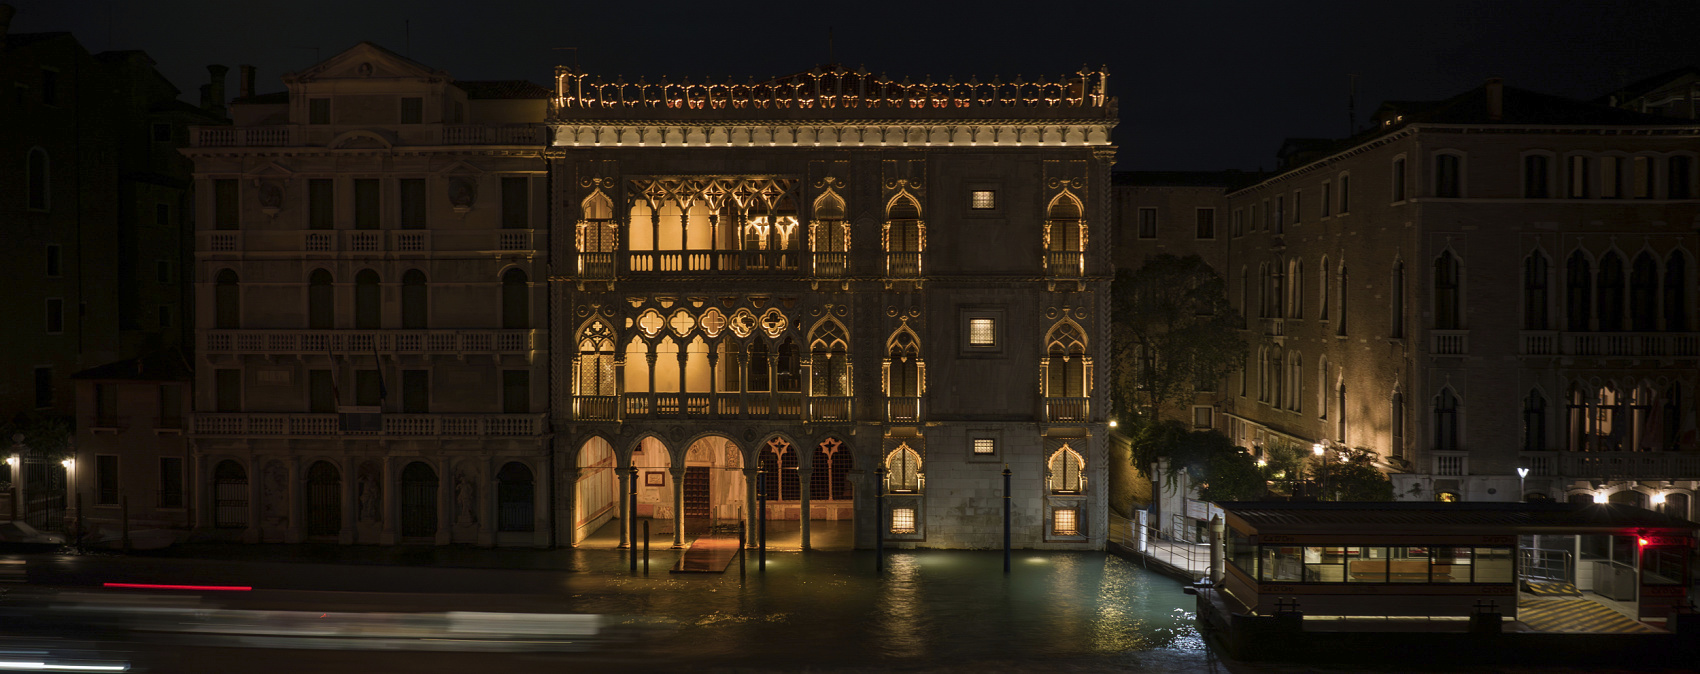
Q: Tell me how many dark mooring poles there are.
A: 6